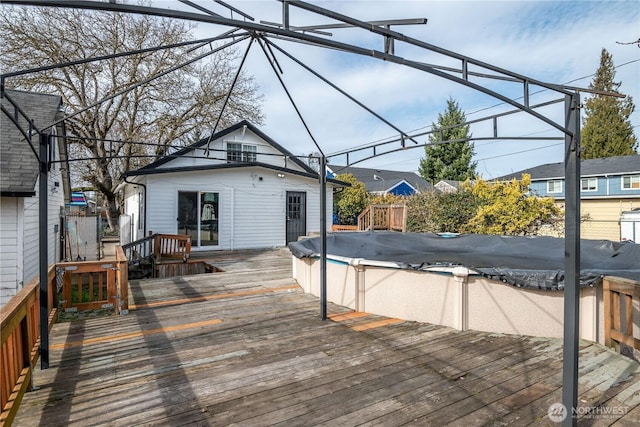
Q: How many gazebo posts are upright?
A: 3